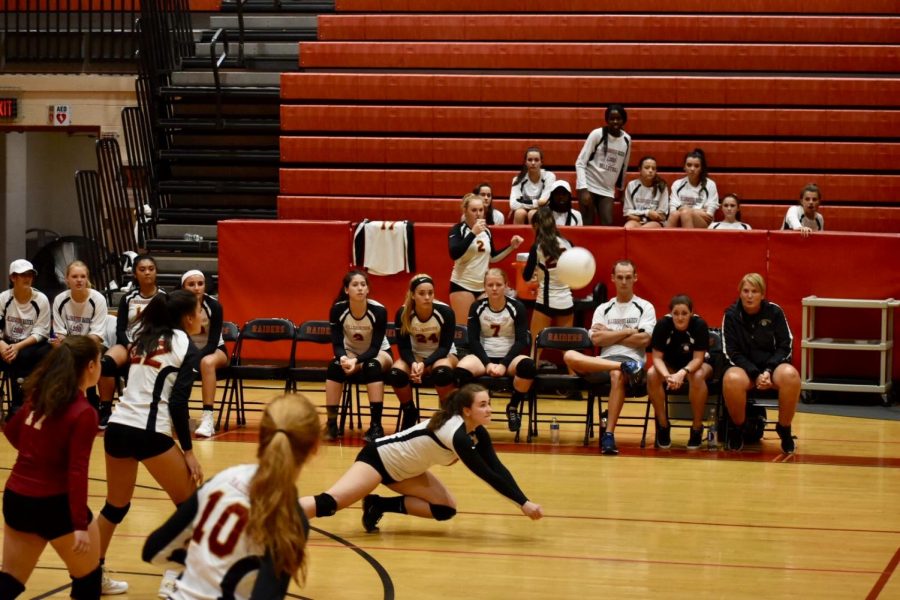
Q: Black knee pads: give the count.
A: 12